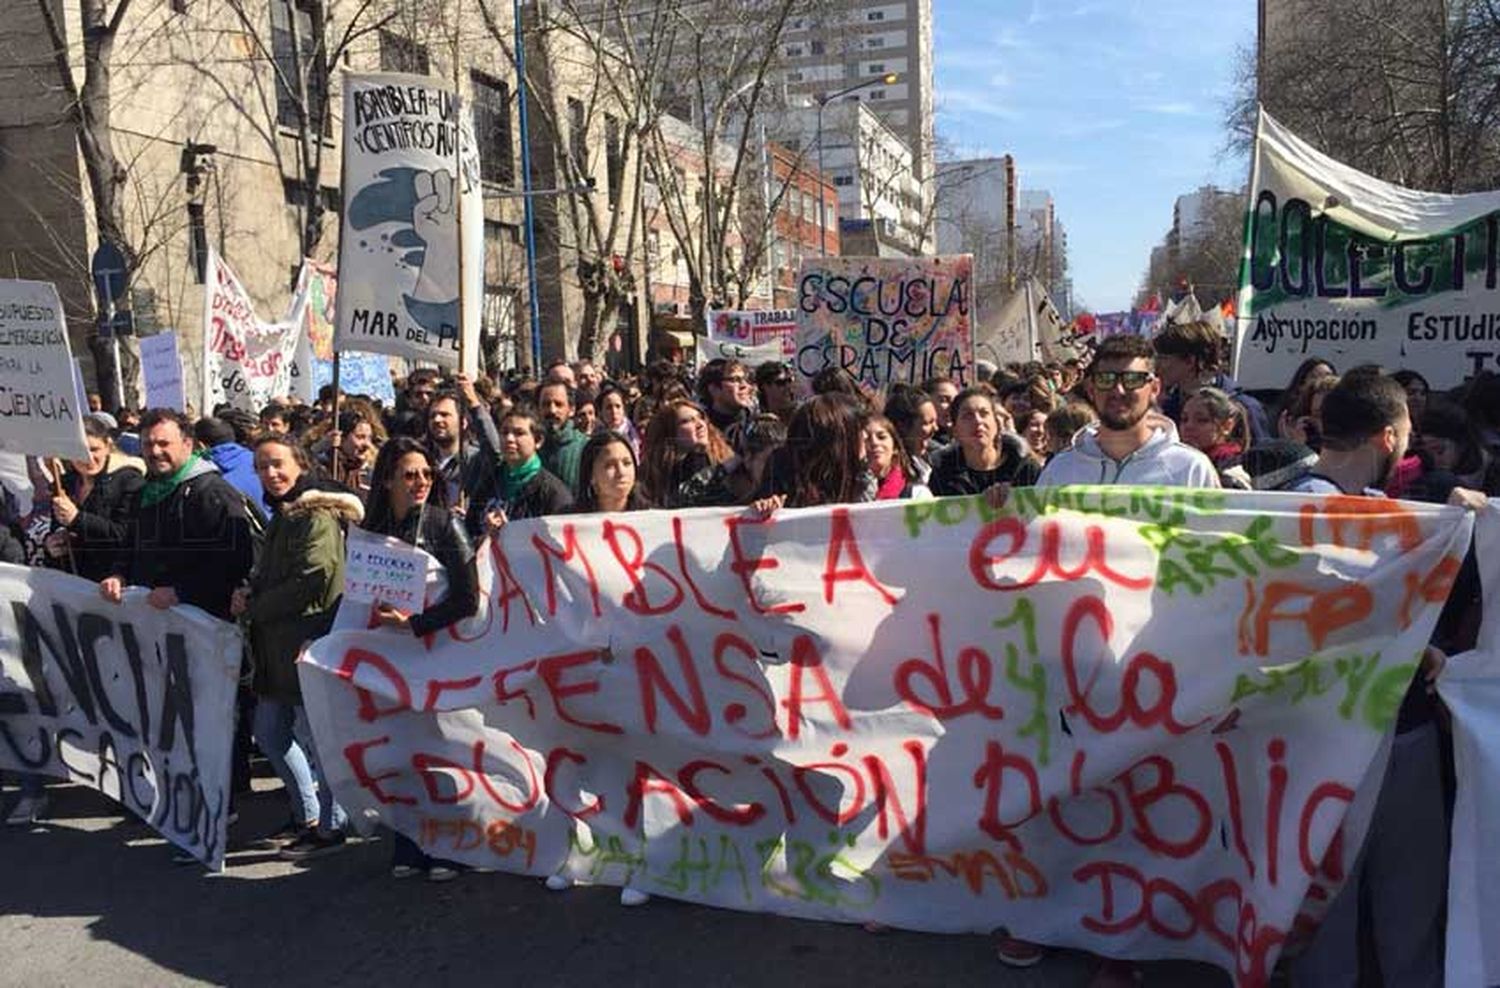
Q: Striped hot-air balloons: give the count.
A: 0